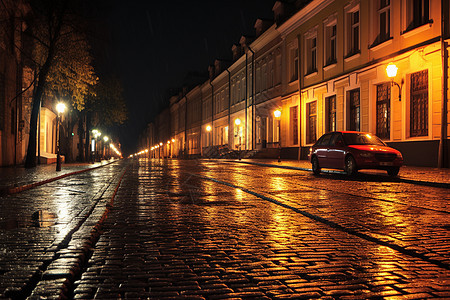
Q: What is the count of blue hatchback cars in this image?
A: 0